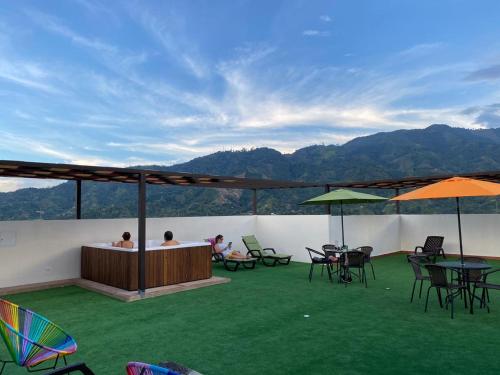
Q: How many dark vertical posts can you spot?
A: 5